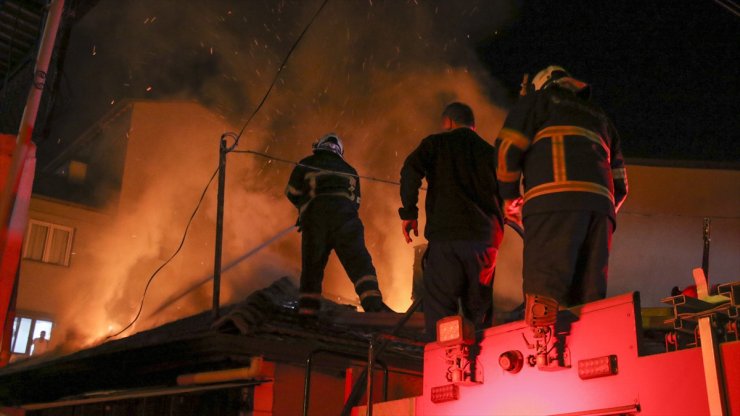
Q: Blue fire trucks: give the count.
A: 0